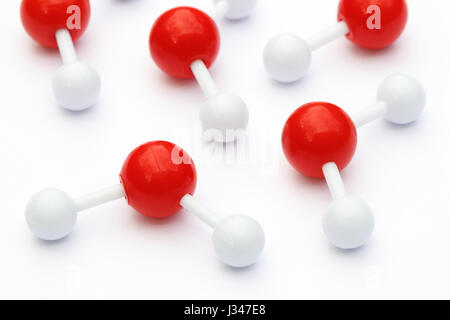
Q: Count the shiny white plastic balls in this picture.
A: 8